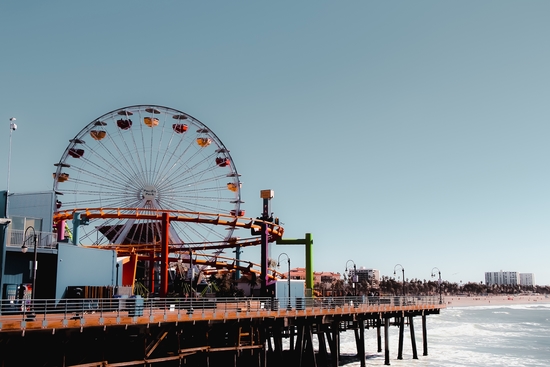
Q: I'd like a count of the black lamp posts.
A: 6